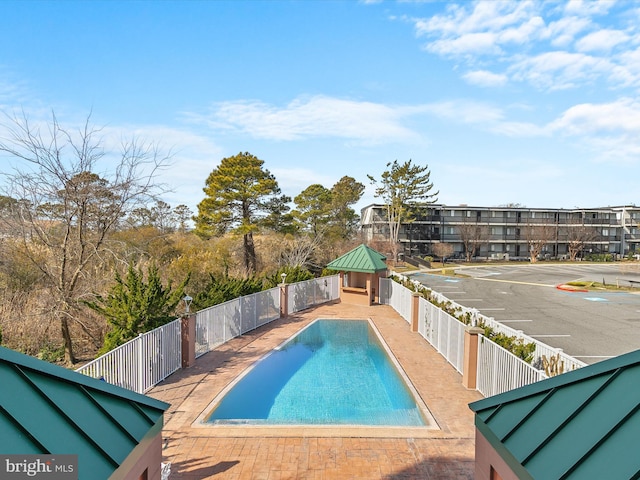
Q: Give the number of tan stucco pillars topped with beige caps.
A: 4